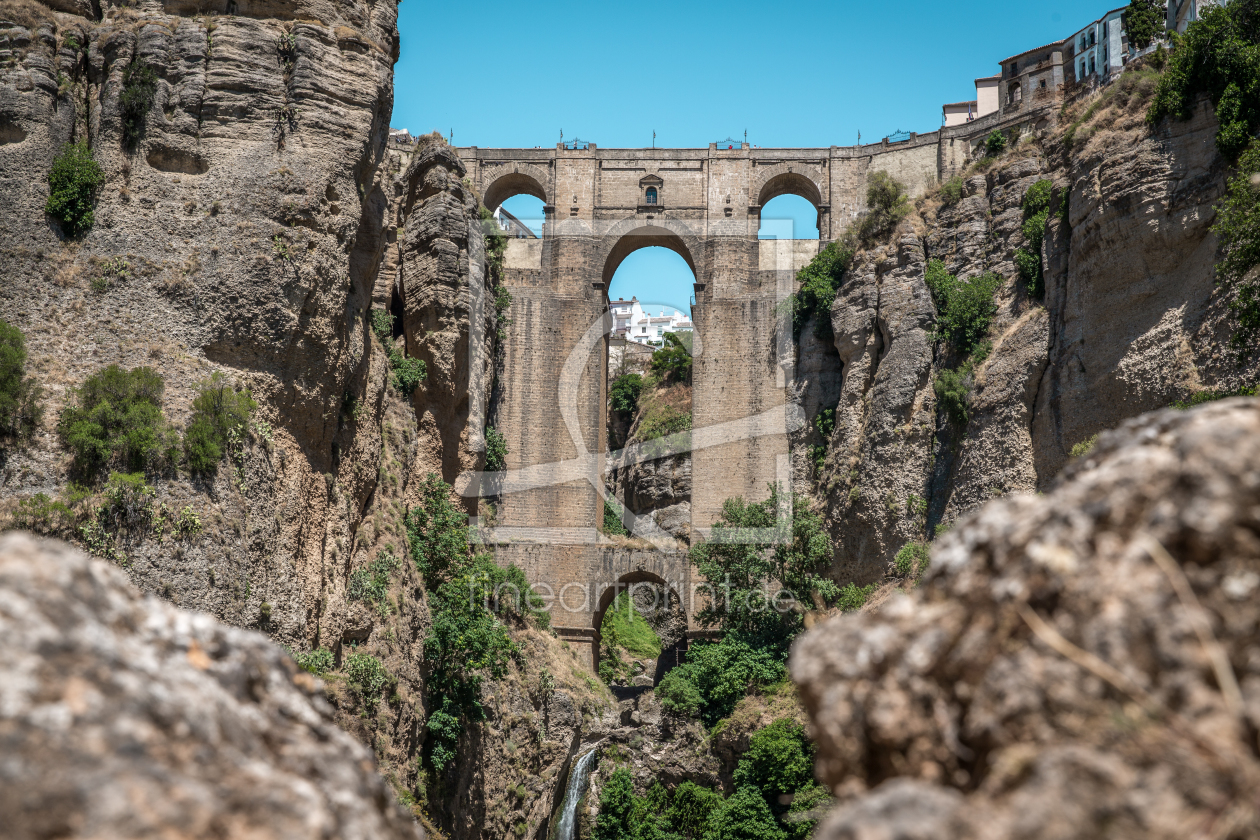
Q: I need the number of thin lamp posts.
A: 5